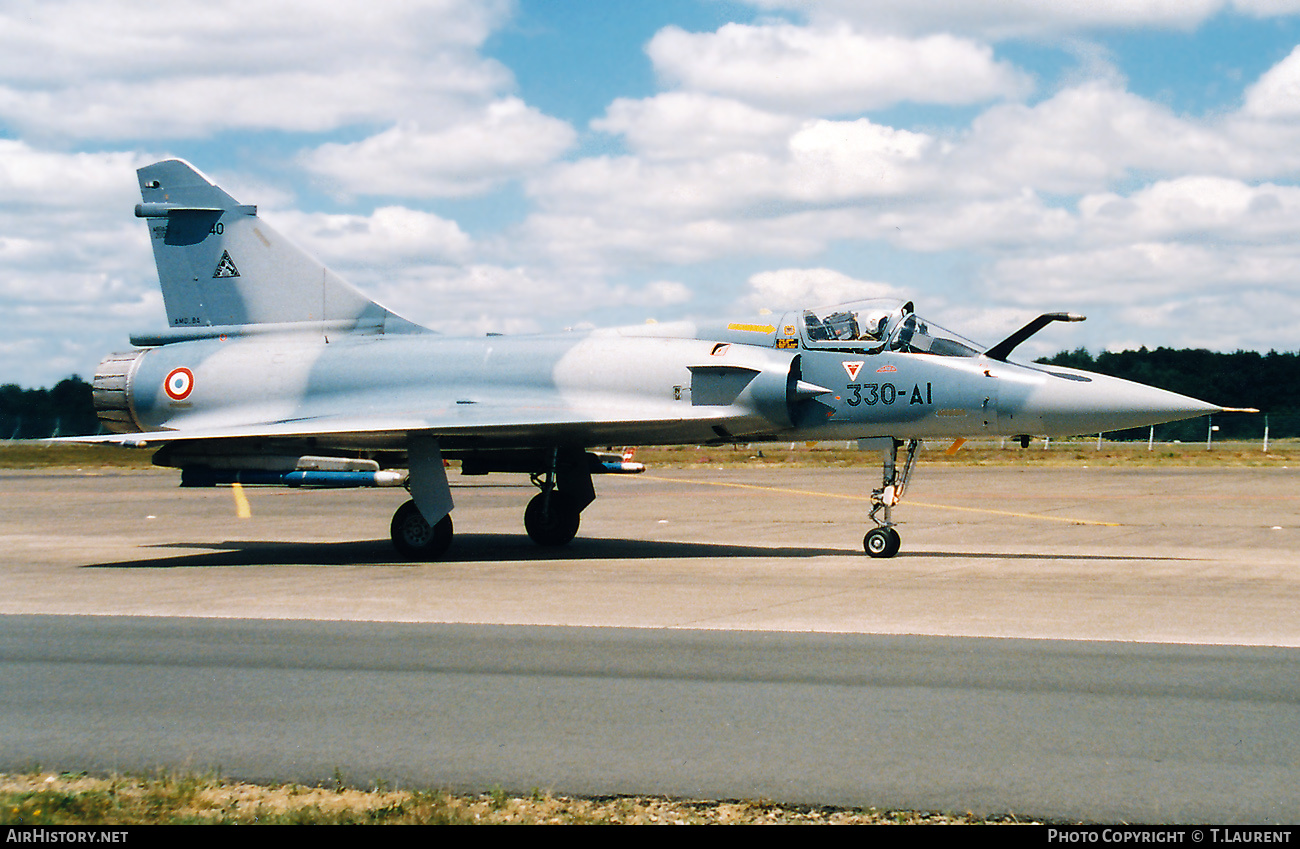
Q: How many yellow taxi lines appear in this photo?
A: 2